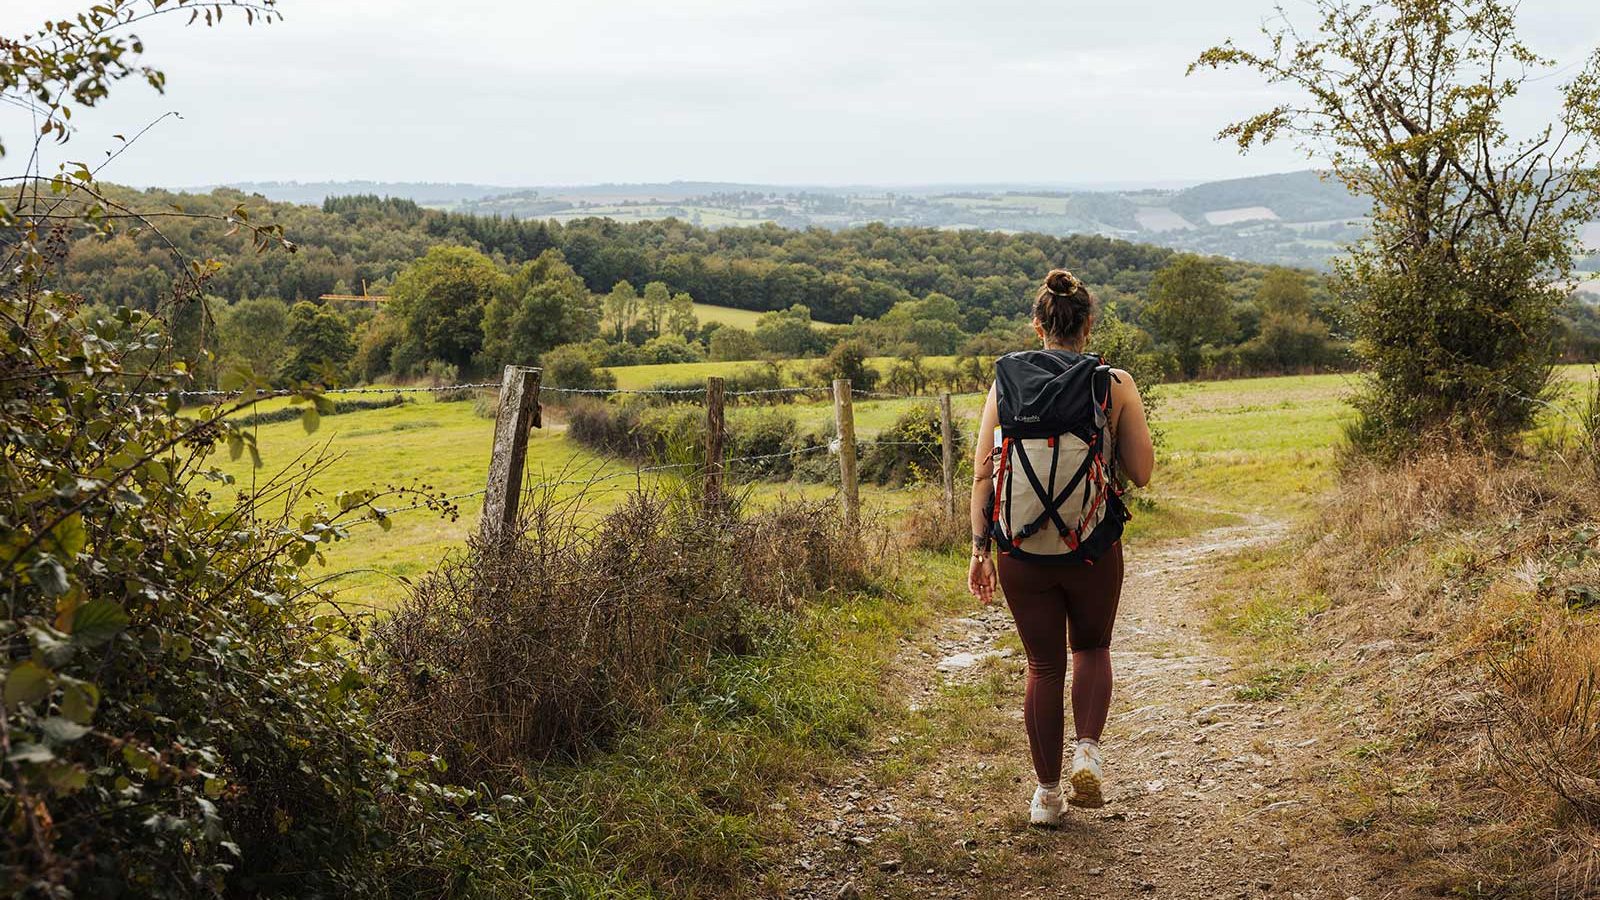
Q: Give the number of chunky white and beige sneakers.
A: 2